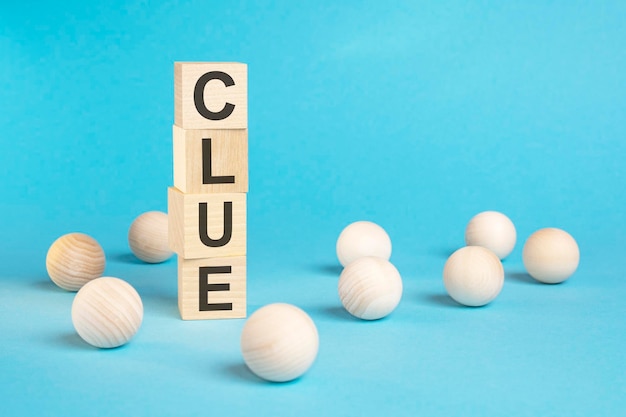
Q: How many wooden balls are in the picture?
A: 9